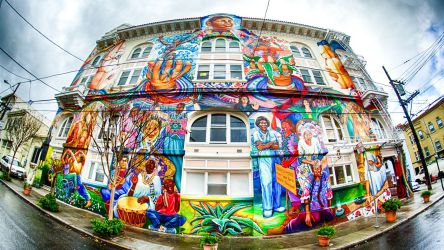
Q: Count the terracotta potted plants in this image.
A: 5